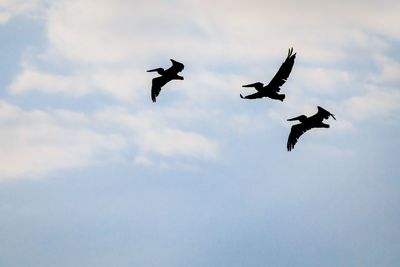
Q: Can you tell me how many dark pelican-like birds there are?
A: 3